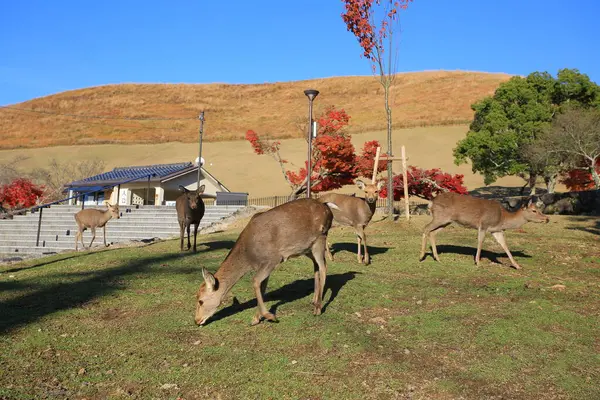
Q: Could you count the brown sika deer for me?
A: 5